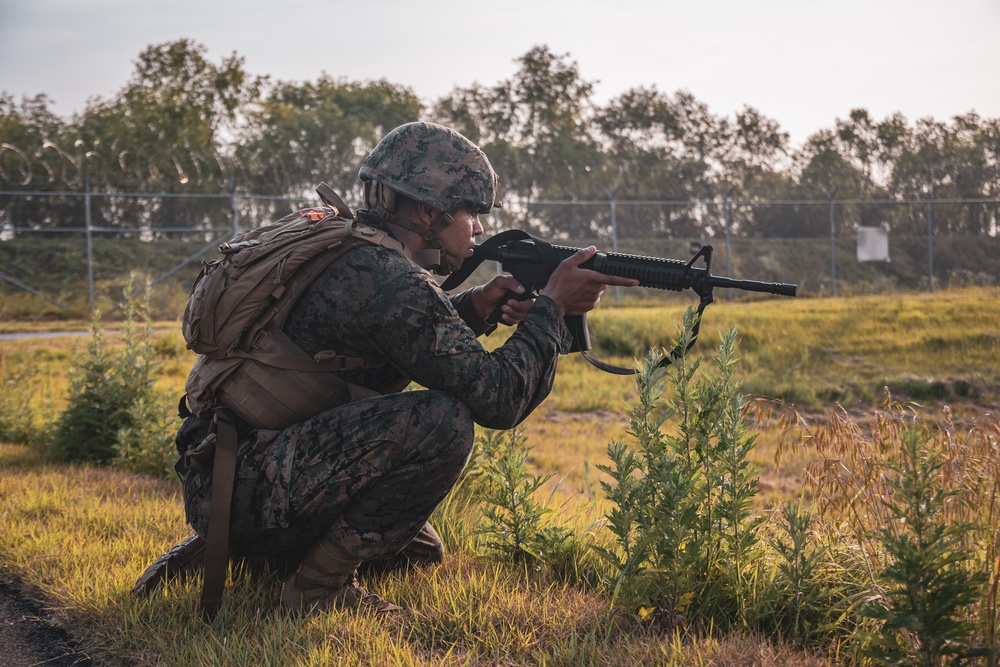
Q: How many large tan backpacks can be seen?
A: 1